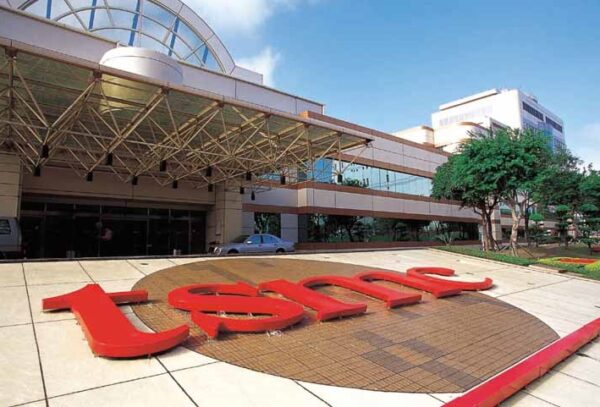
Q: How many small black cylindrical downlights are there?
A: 14